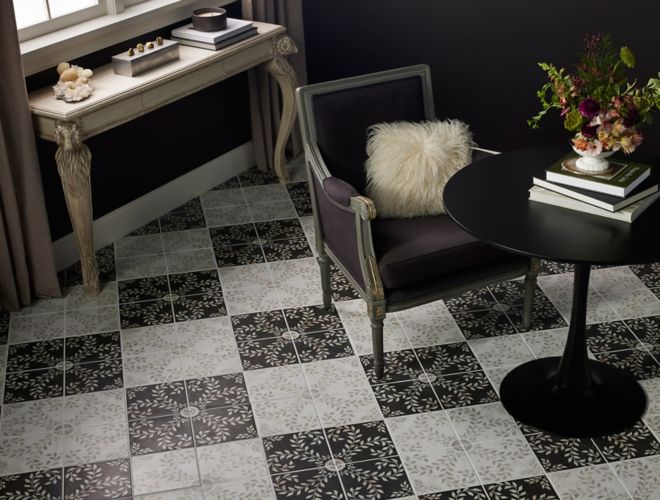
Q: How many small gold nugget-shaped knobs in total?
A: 4